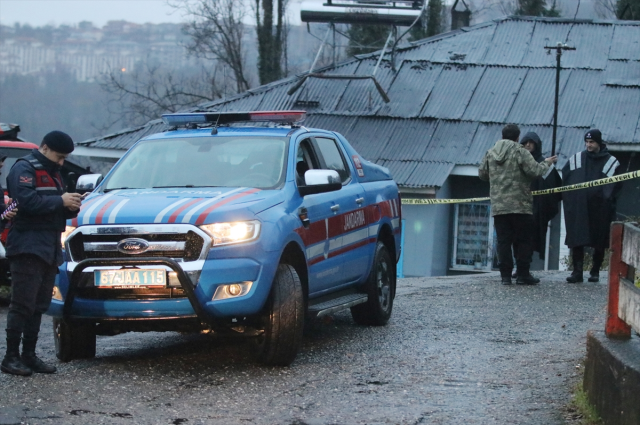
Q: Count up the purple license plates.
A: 0